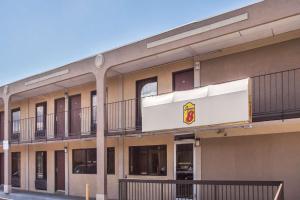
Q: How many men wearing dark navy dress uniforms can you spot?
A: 0